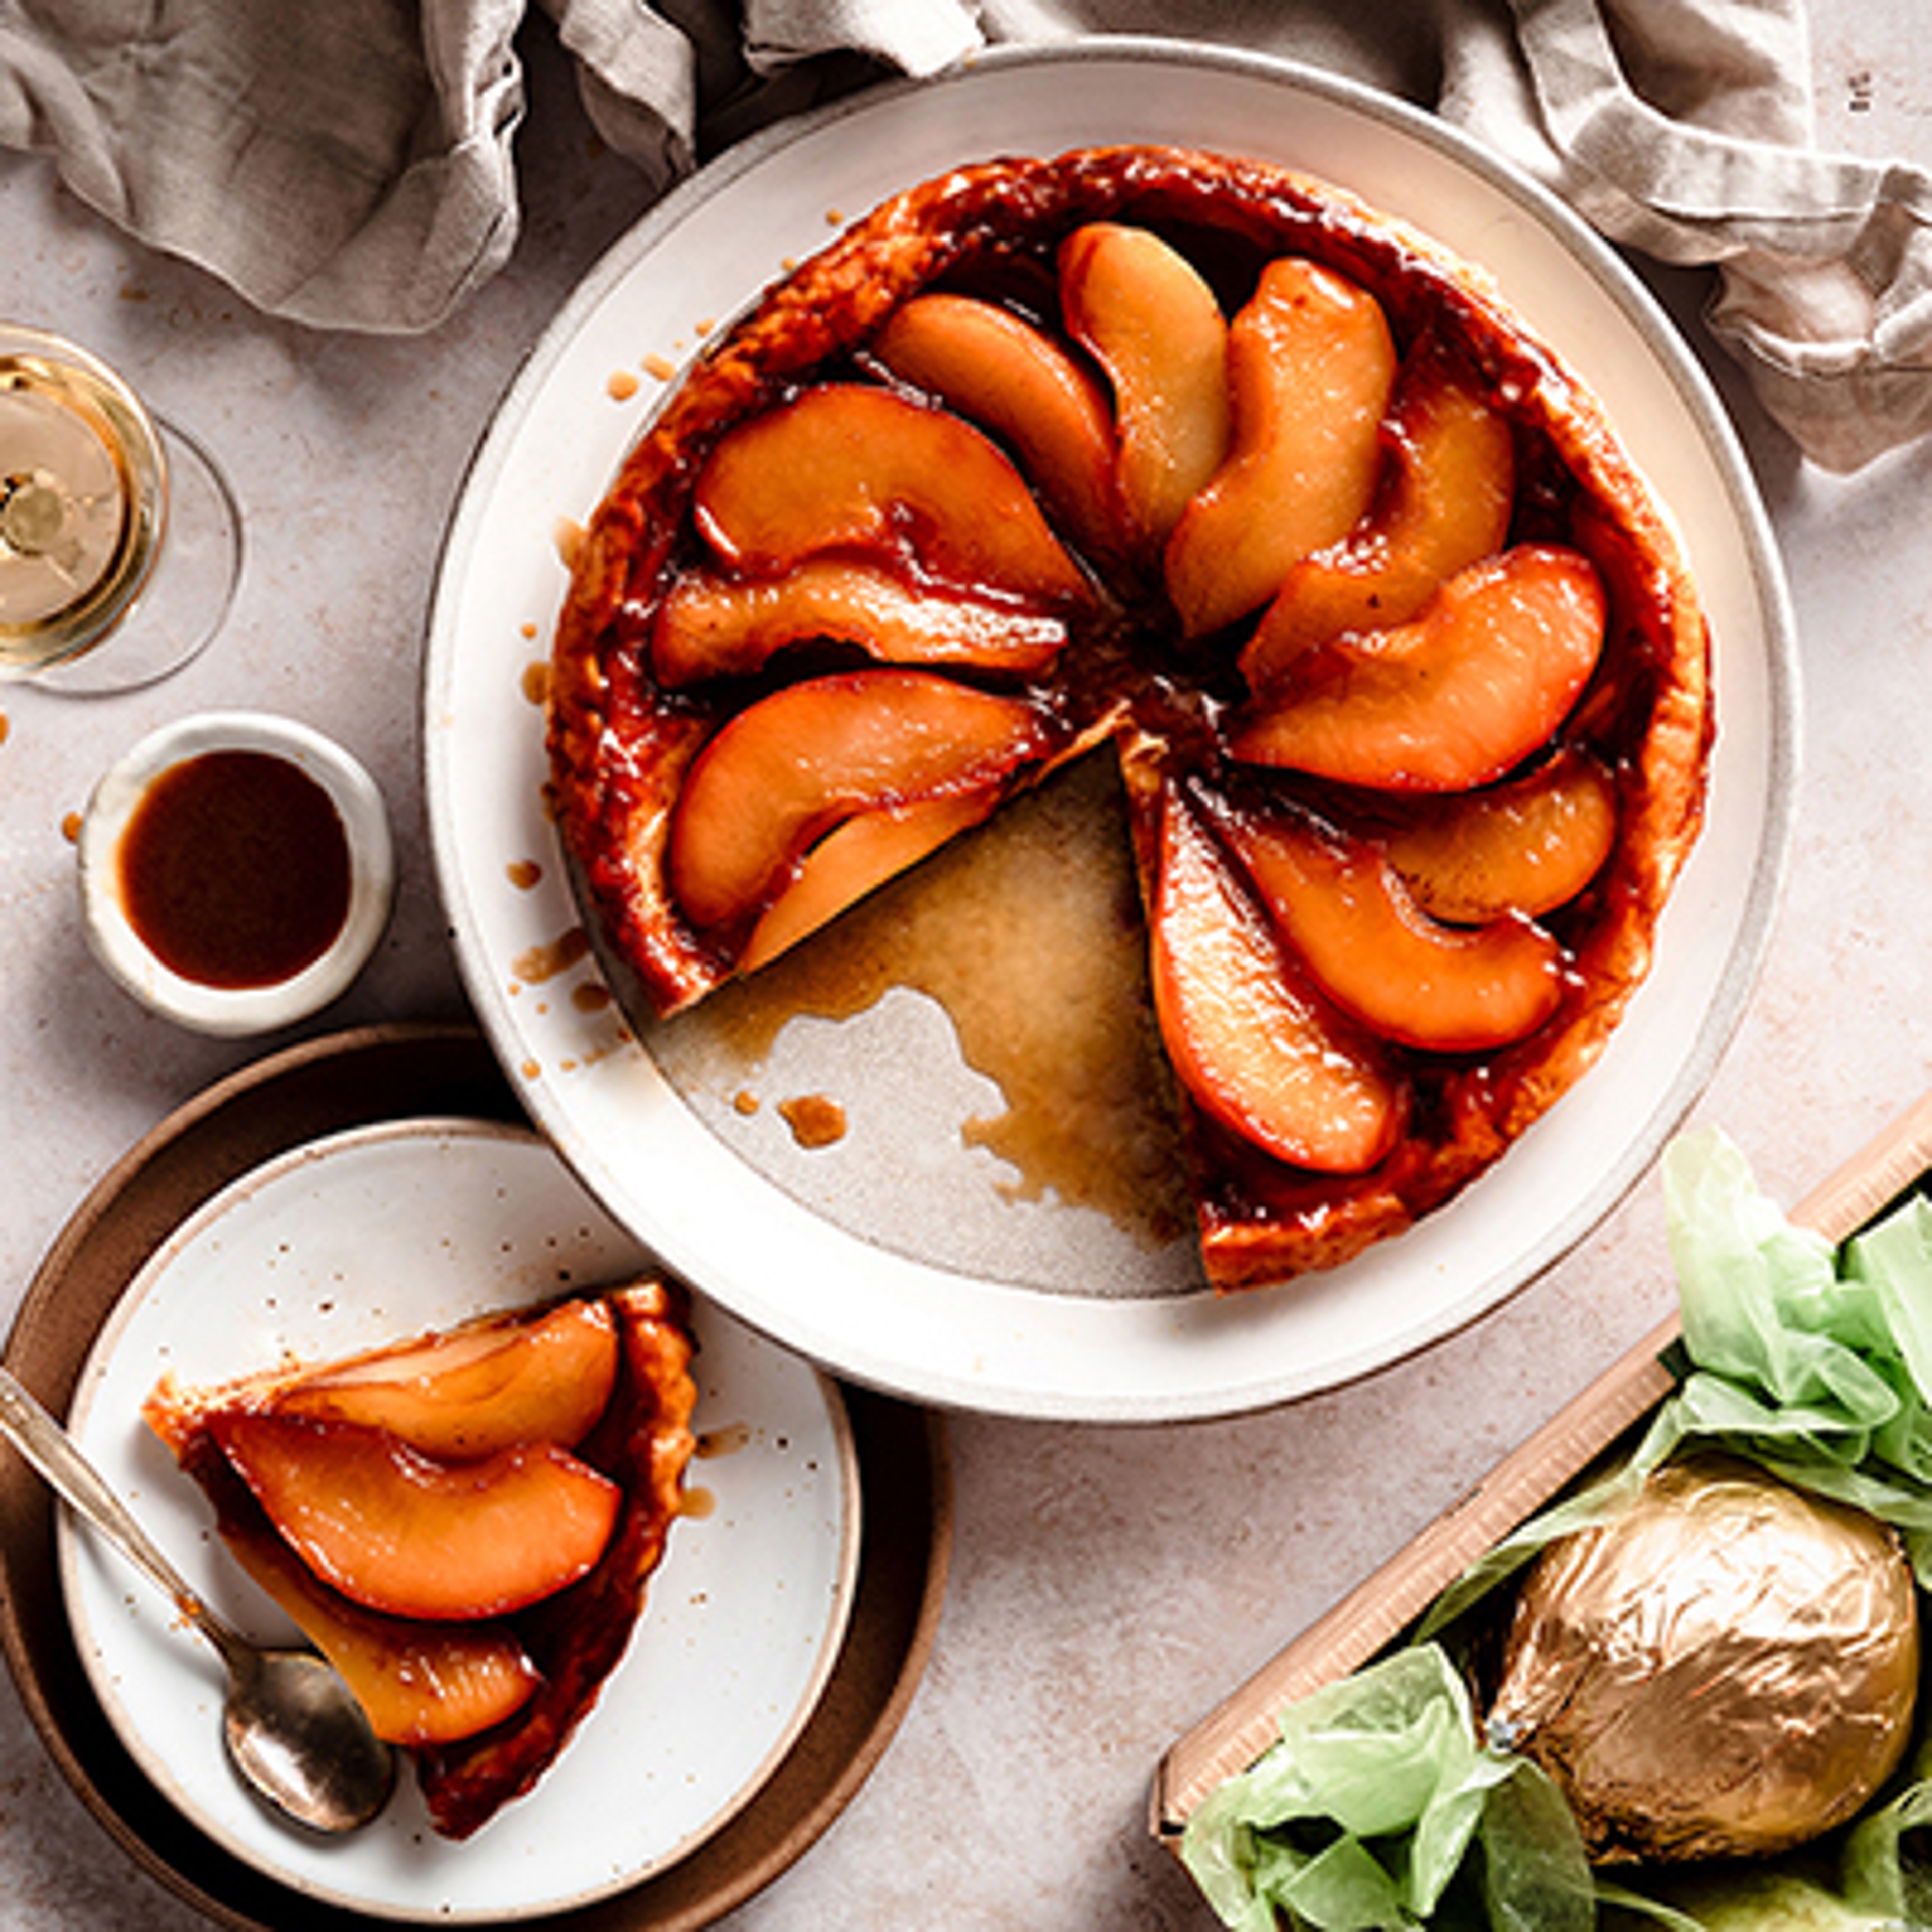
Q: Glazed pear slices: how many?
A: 15